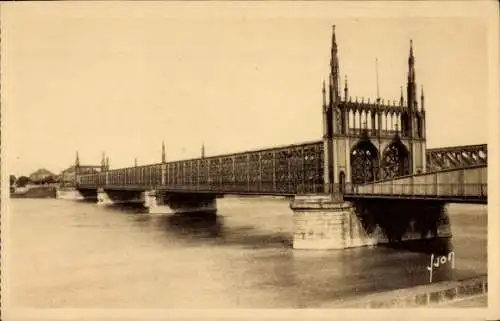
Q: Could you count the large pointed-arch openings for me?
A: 2